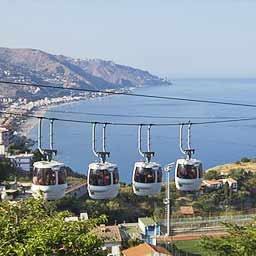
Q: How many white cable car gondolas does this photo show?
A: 4